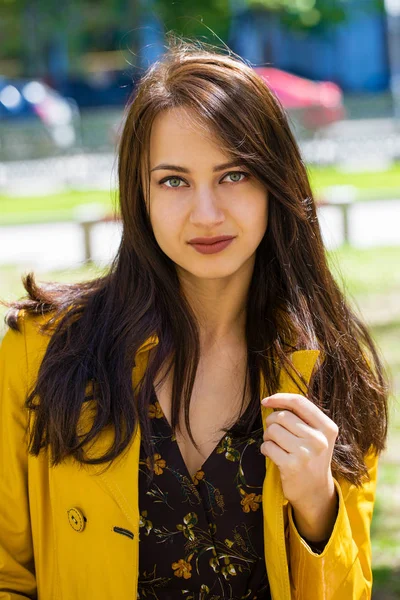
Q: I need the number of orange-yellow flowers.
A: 5